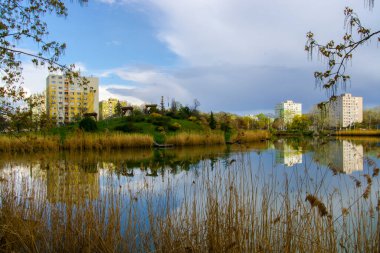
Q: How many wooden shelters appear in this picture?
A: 3